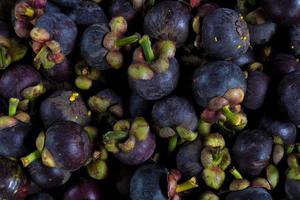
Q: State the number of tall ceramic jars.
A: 0